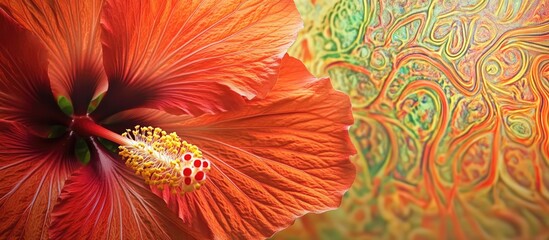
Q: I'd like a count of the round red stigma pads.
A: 6